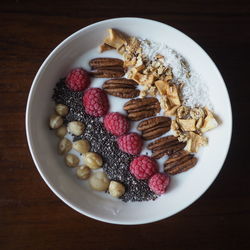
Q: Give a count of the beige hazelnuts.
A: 11